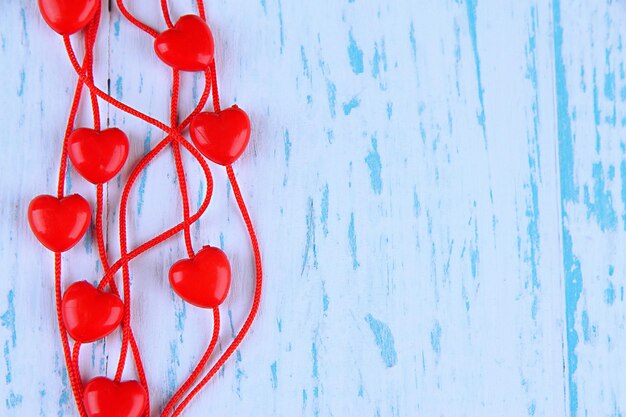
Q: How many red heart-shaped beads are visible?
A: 8